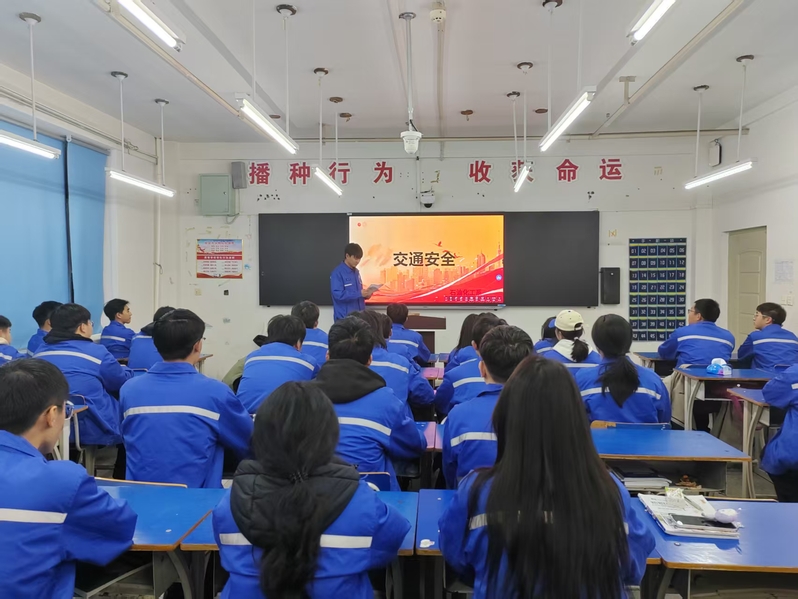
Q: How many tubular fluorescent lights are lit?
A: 9